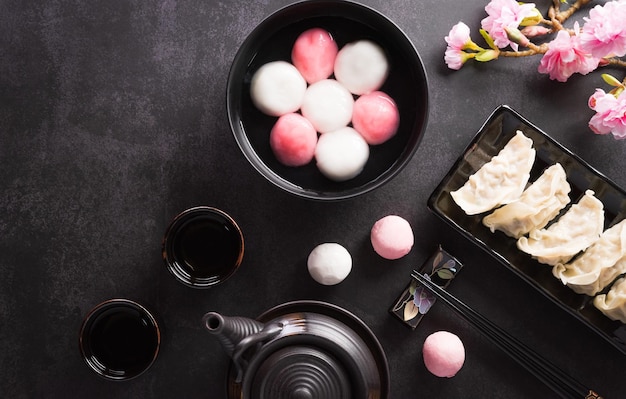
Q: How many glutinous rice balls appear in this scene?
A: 10